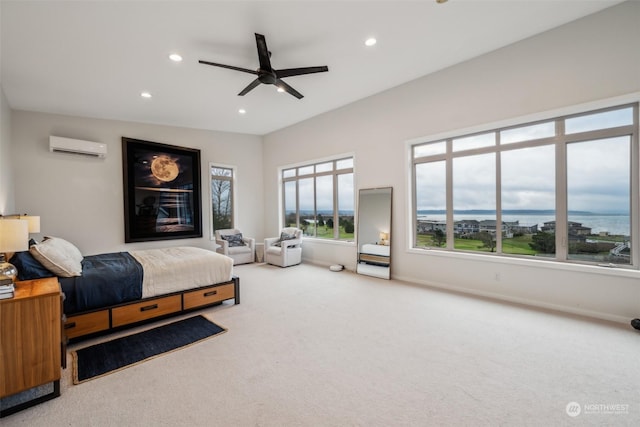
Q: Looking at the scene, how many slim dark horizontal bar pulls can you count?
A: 3